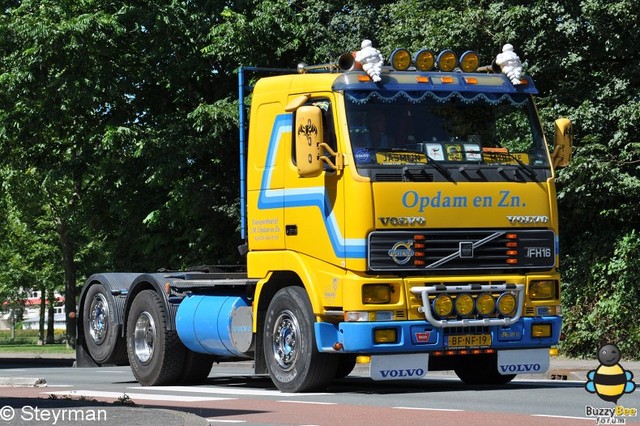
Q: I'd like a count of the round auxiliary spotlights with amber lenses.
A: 8